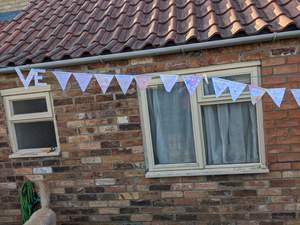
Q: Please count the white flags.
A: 12